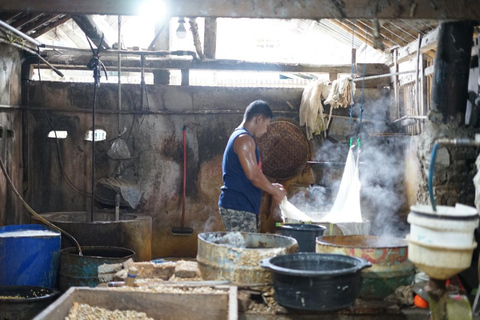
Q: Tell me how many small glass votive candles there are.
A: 0